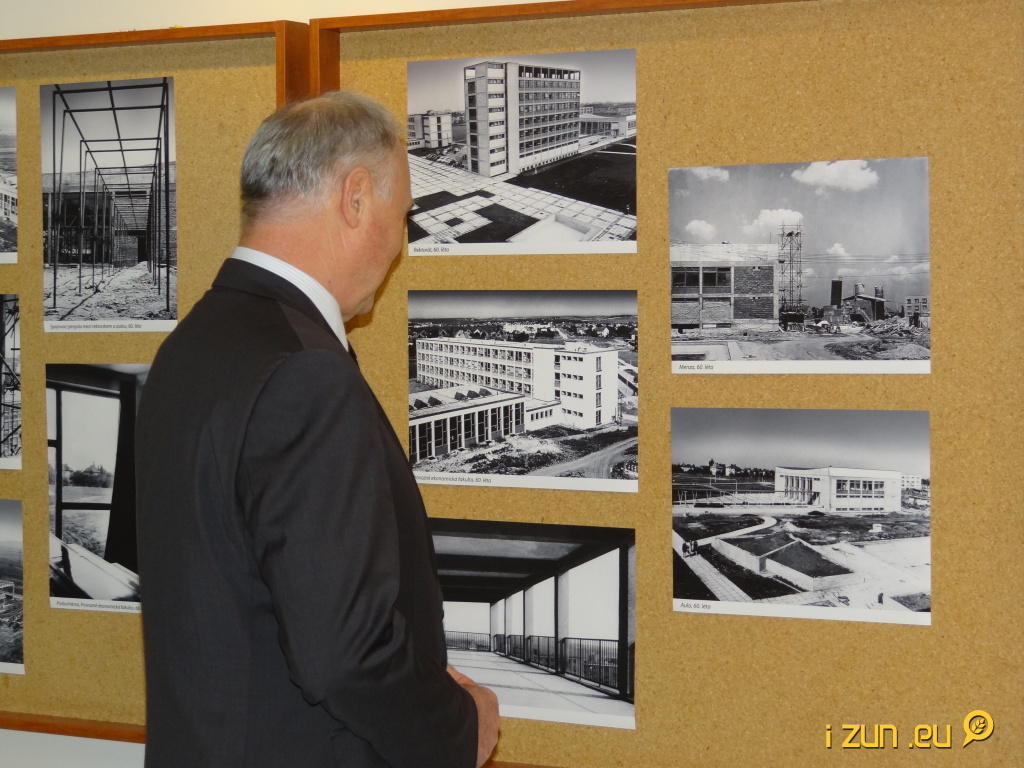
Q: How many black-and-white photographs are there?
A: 10